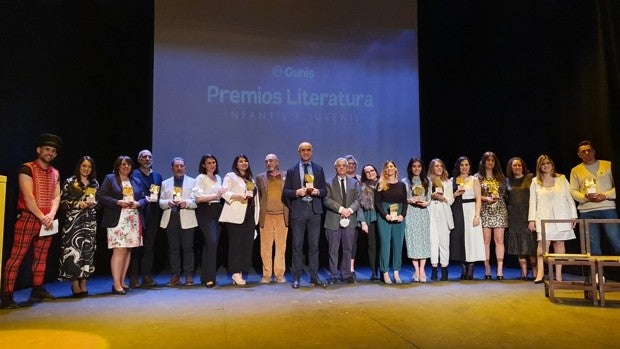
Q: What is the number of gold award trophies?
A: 12